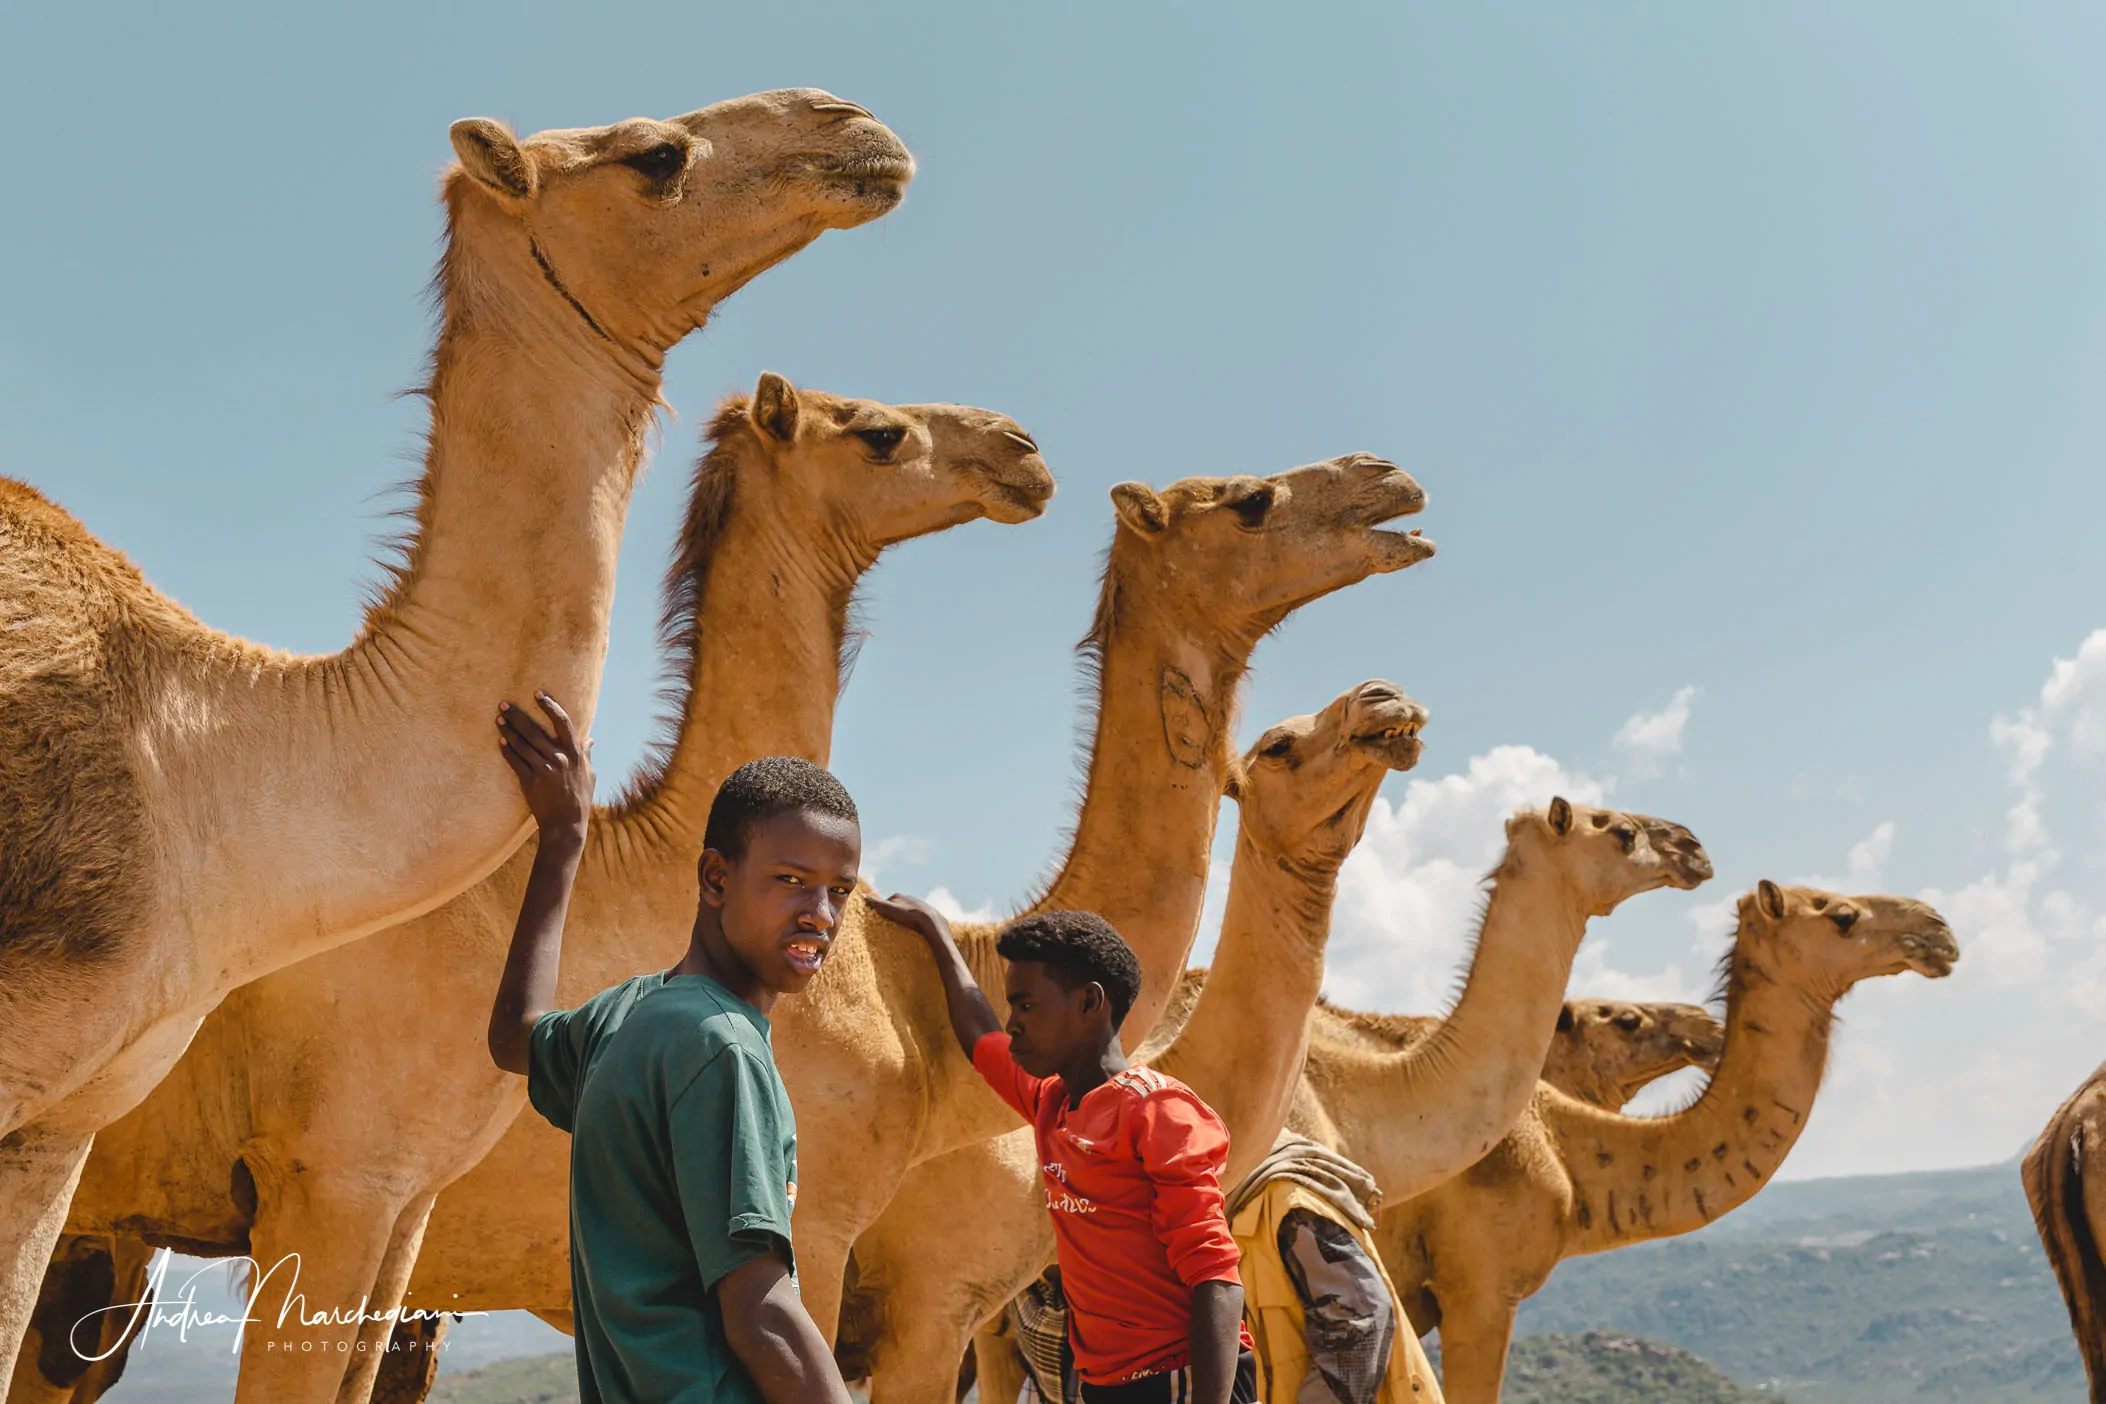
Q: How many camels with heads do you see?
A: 7